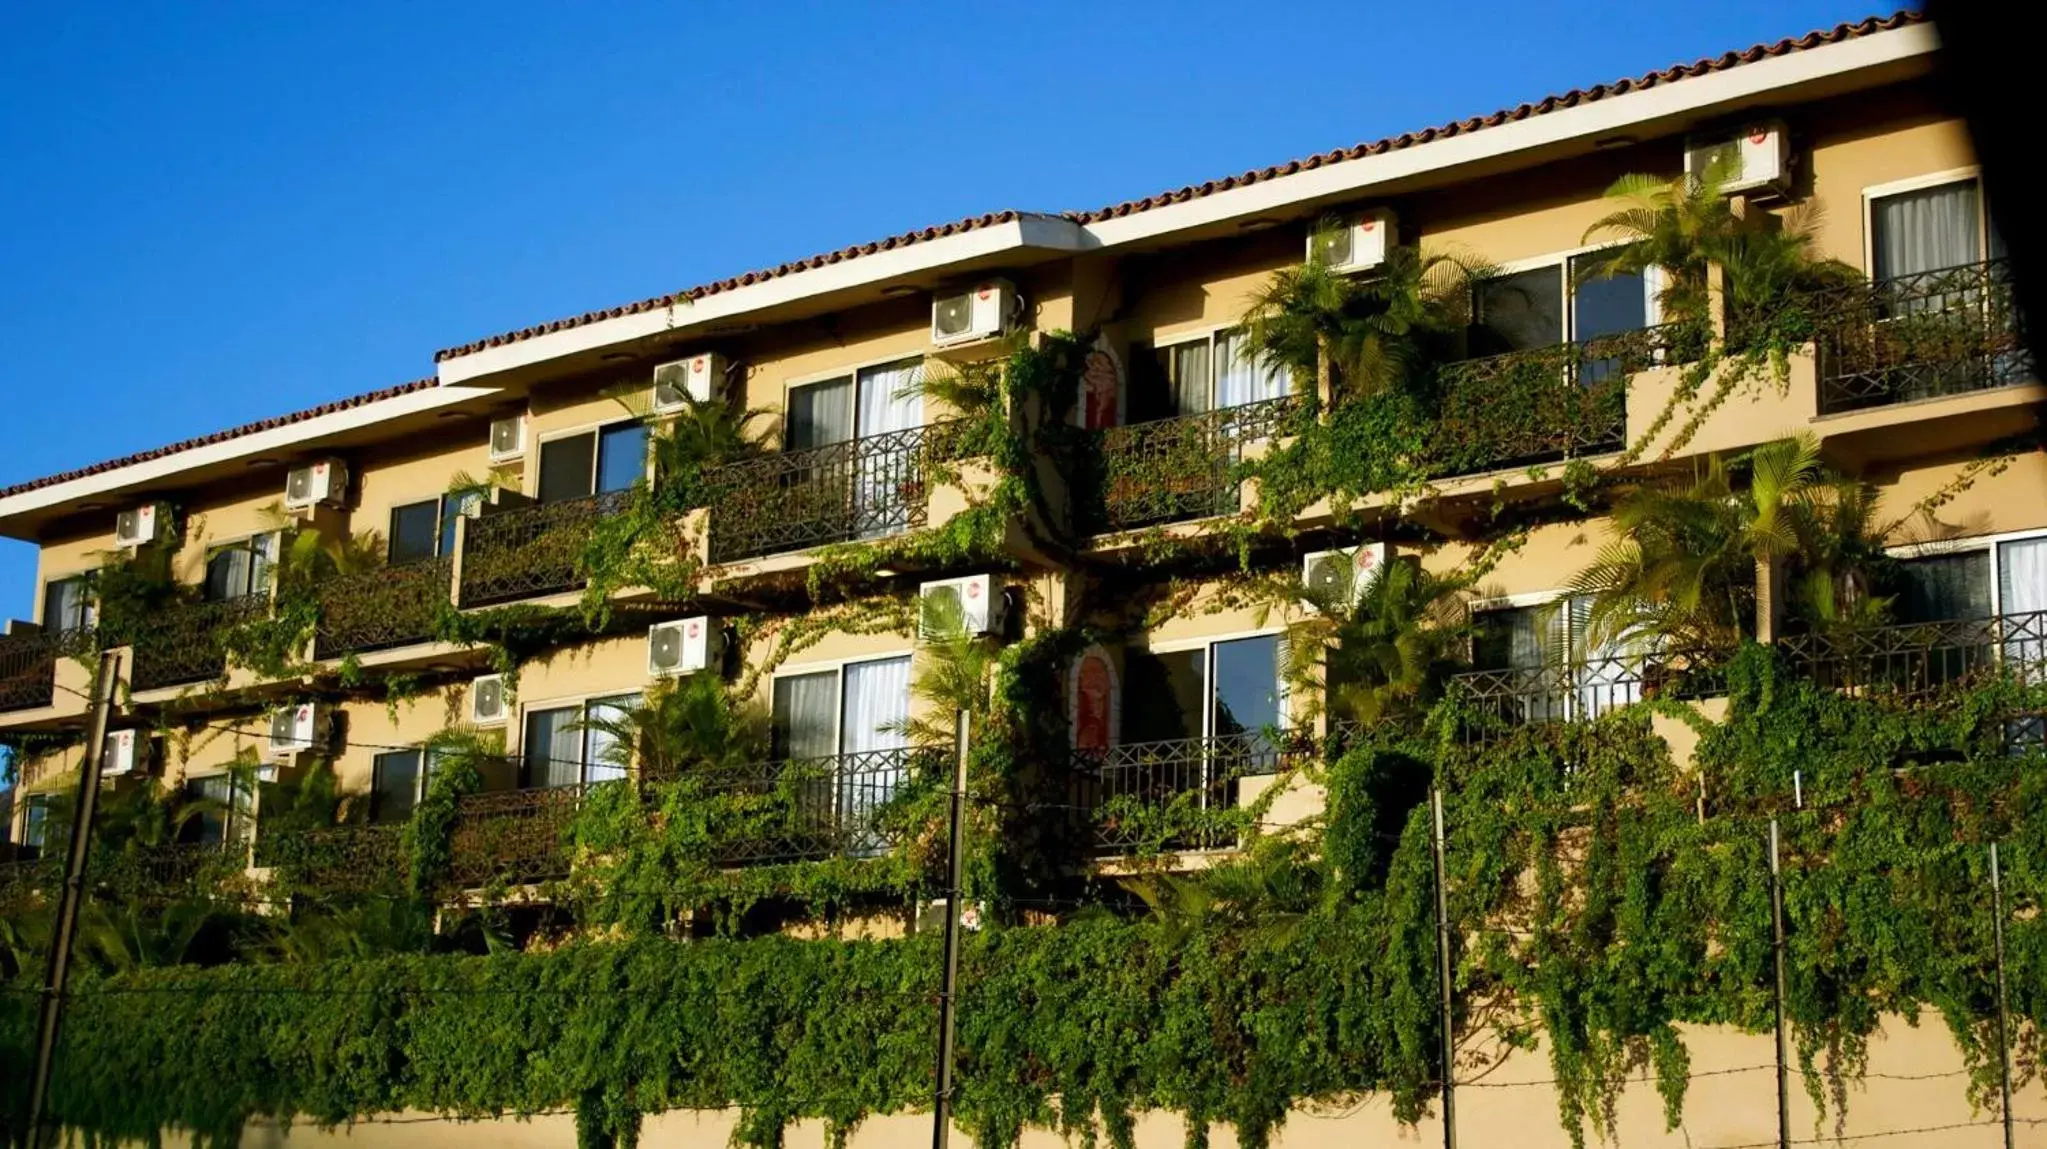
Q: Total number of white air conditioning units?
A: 14